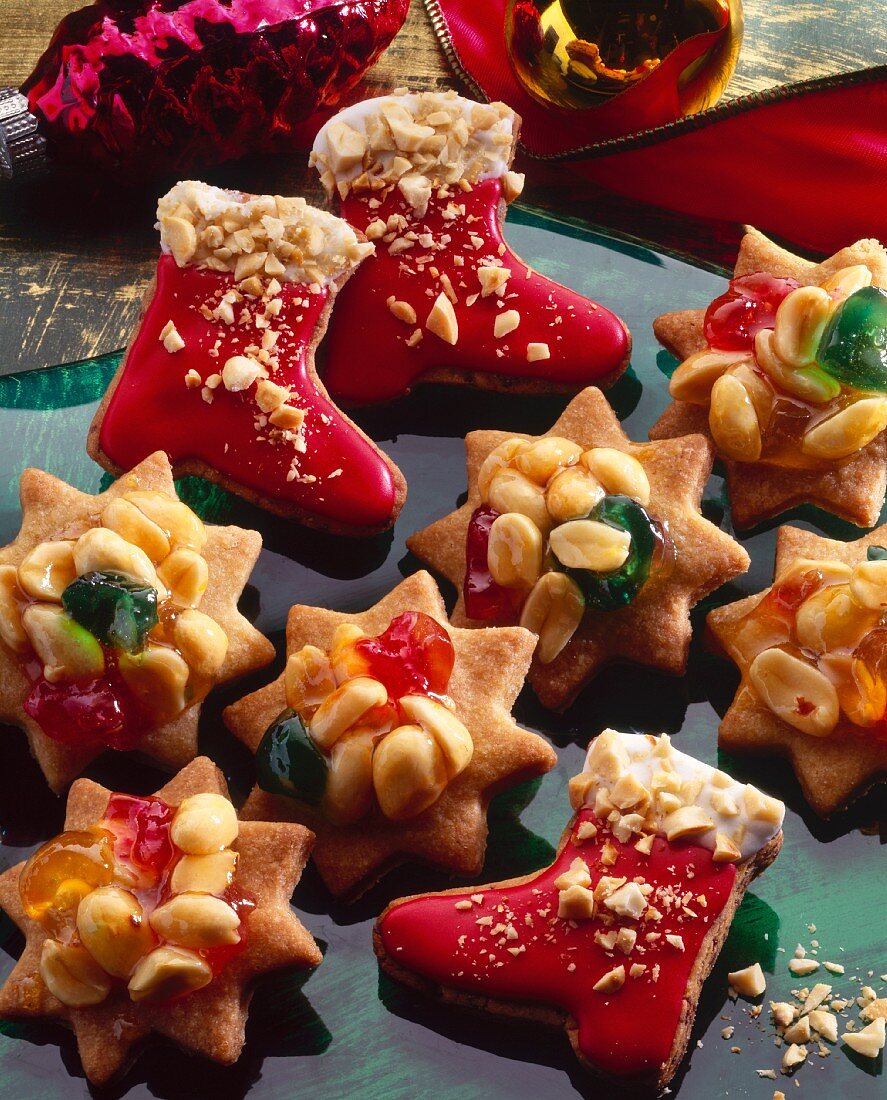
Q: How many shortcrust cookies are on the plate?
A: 9